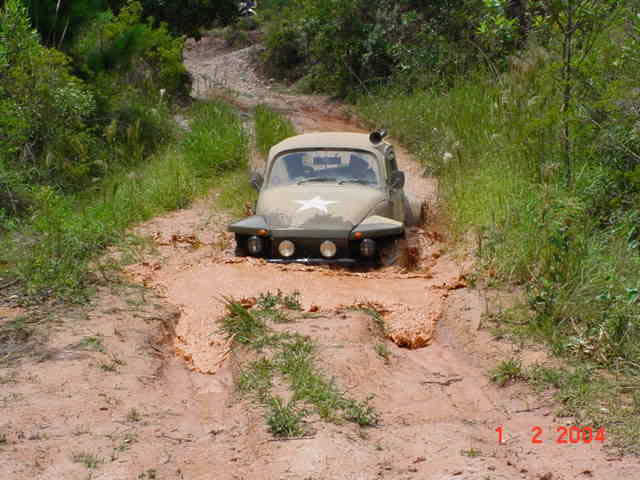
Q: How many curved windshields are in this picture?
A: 1